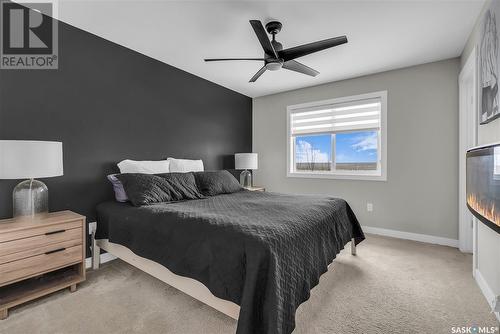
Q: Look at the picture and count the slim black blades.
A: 5